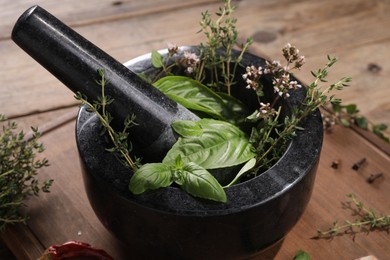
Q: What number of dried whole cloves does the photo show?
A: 3